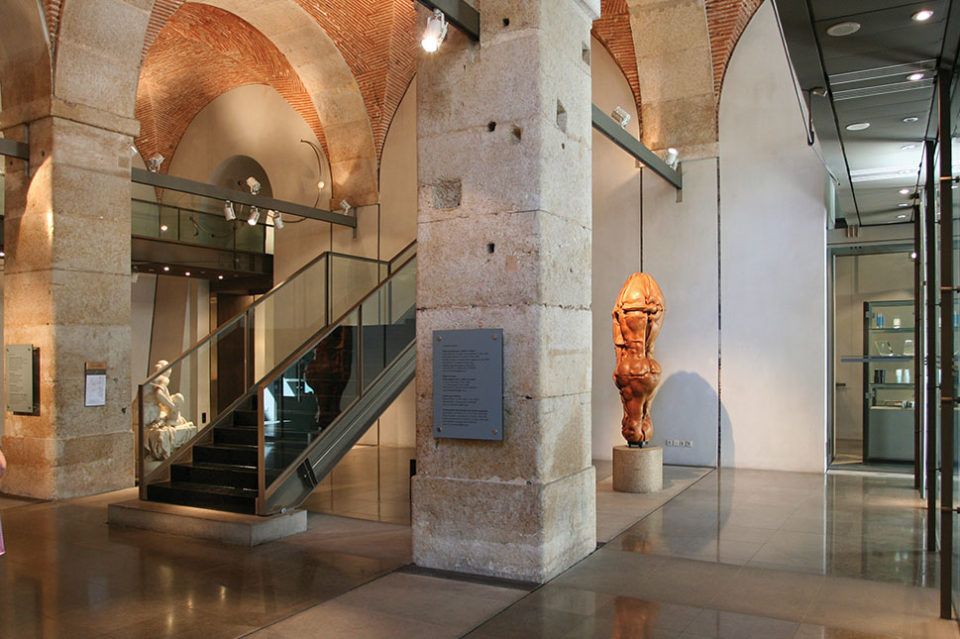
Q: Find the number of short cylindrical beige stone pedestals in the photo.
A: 1